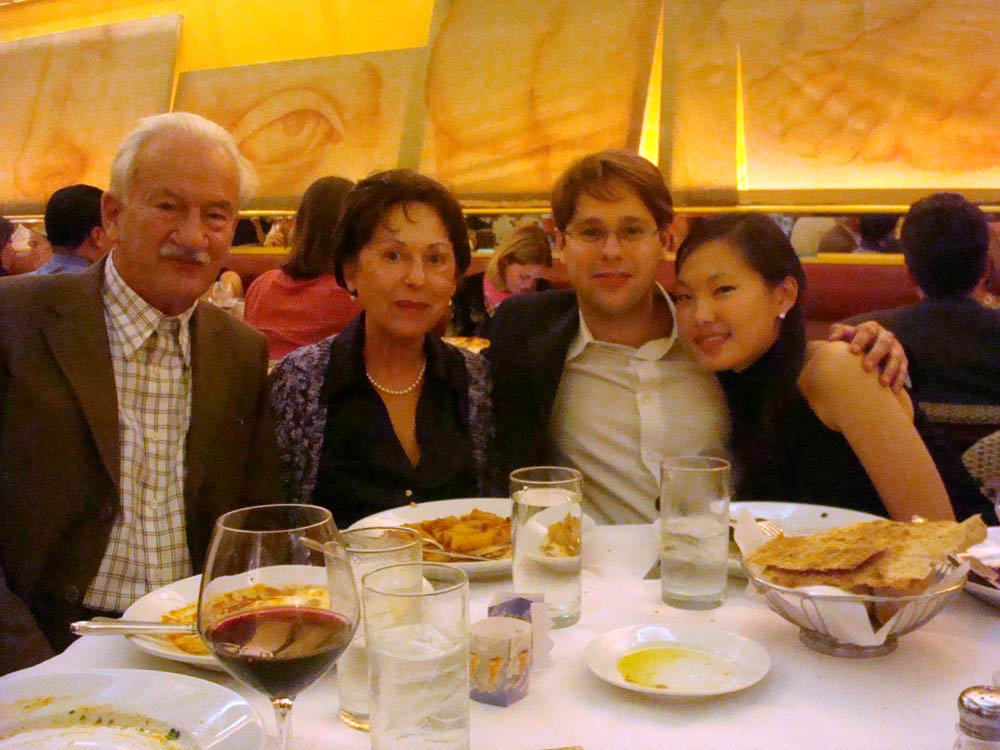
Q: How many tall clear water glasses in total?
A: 4